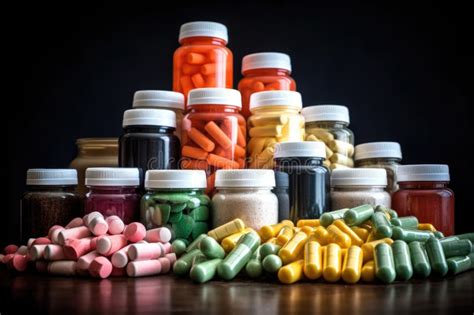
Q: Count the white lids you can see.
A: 15